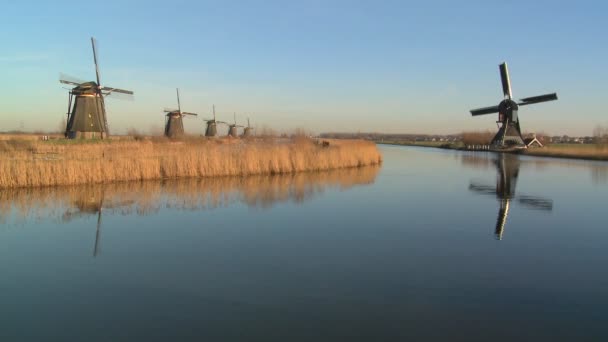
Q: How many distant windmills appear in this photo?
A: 4